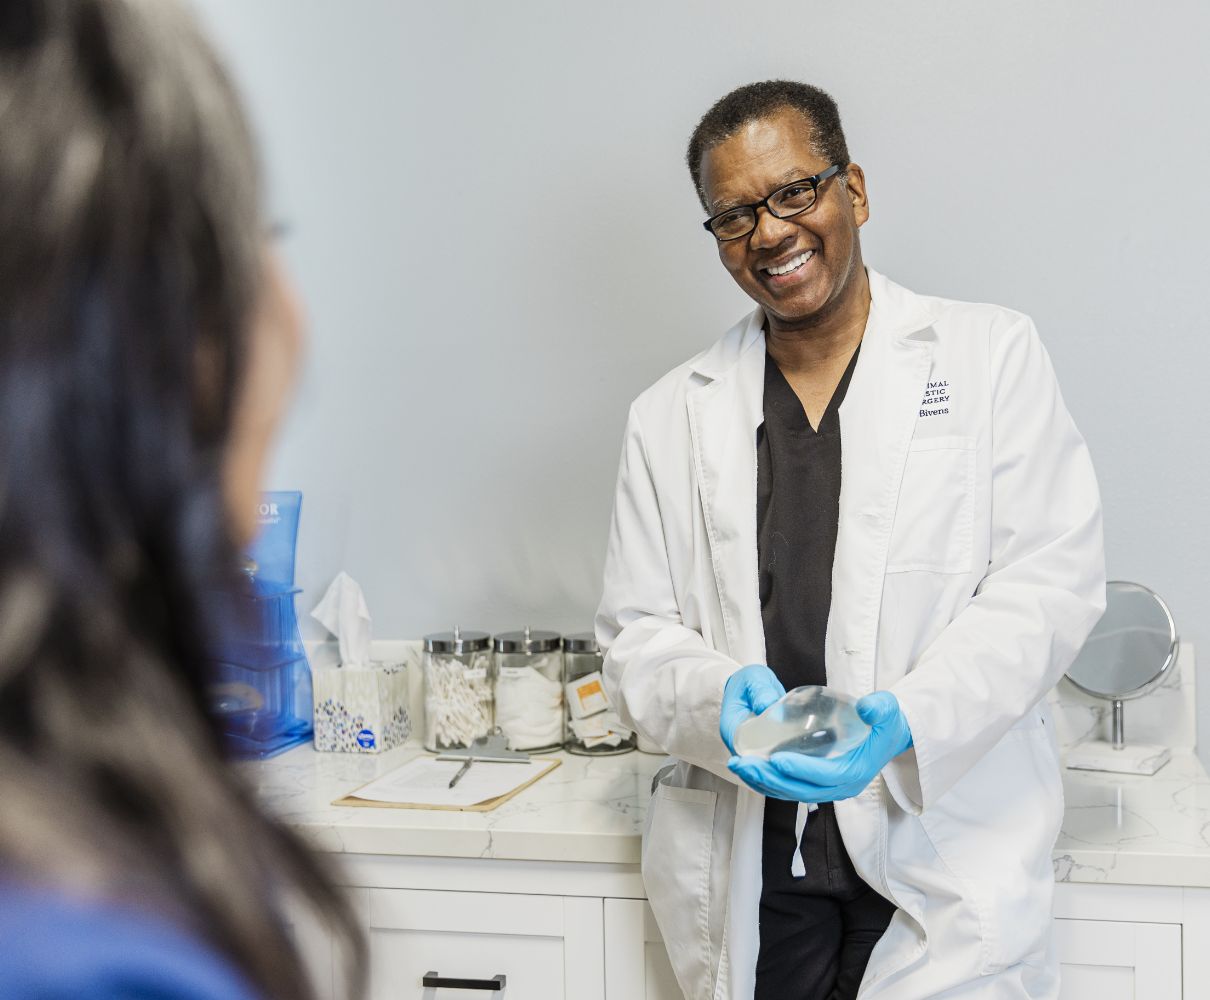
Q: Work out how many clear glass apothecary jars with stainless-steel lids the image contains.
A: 3